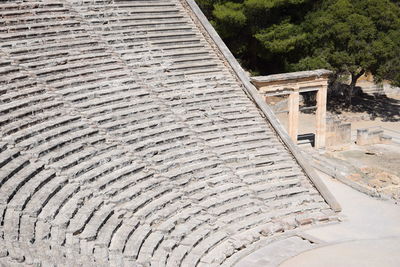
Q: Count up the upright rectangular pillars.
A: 2